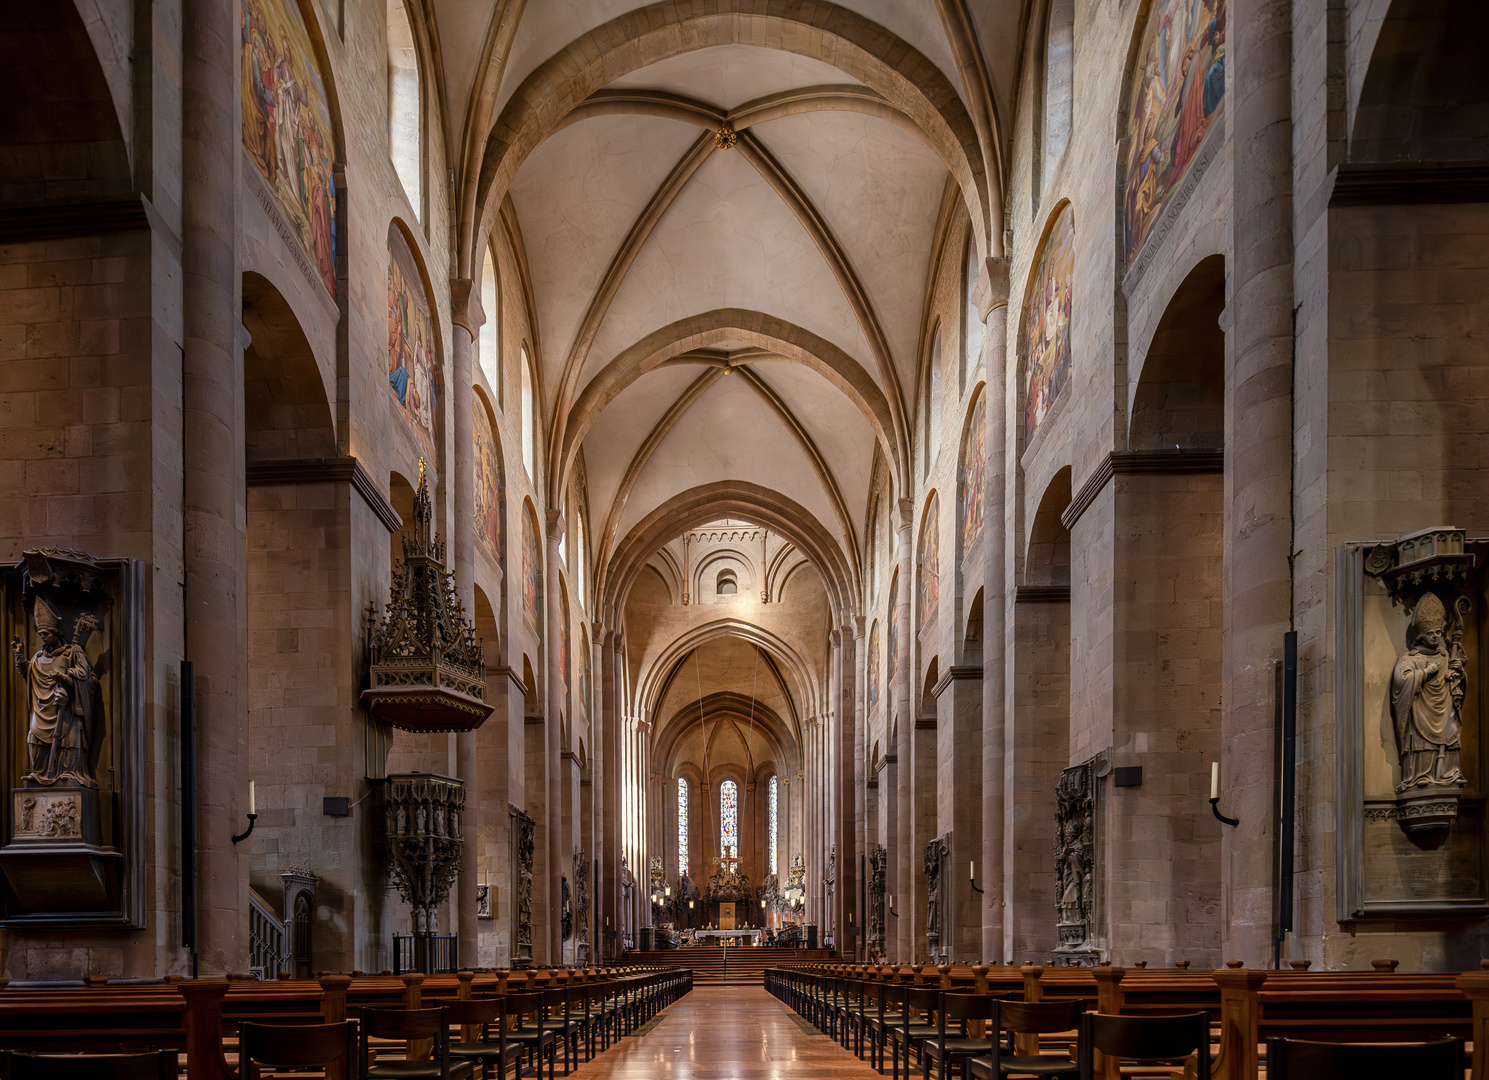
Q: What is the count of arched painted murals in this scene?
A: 12